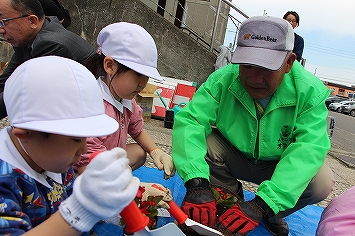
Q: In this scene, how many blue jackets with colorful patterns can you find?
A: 1